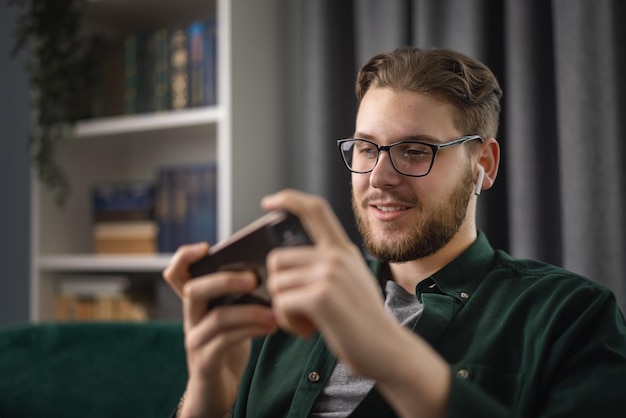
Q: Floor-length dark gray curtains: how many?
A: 1